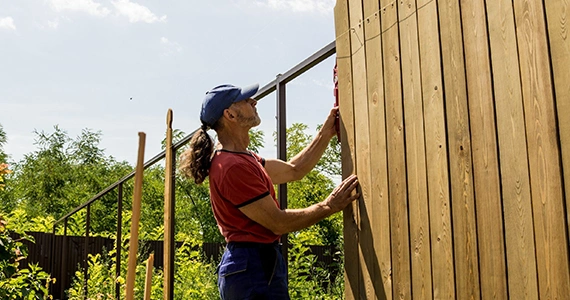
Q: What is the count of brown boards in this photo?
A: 11